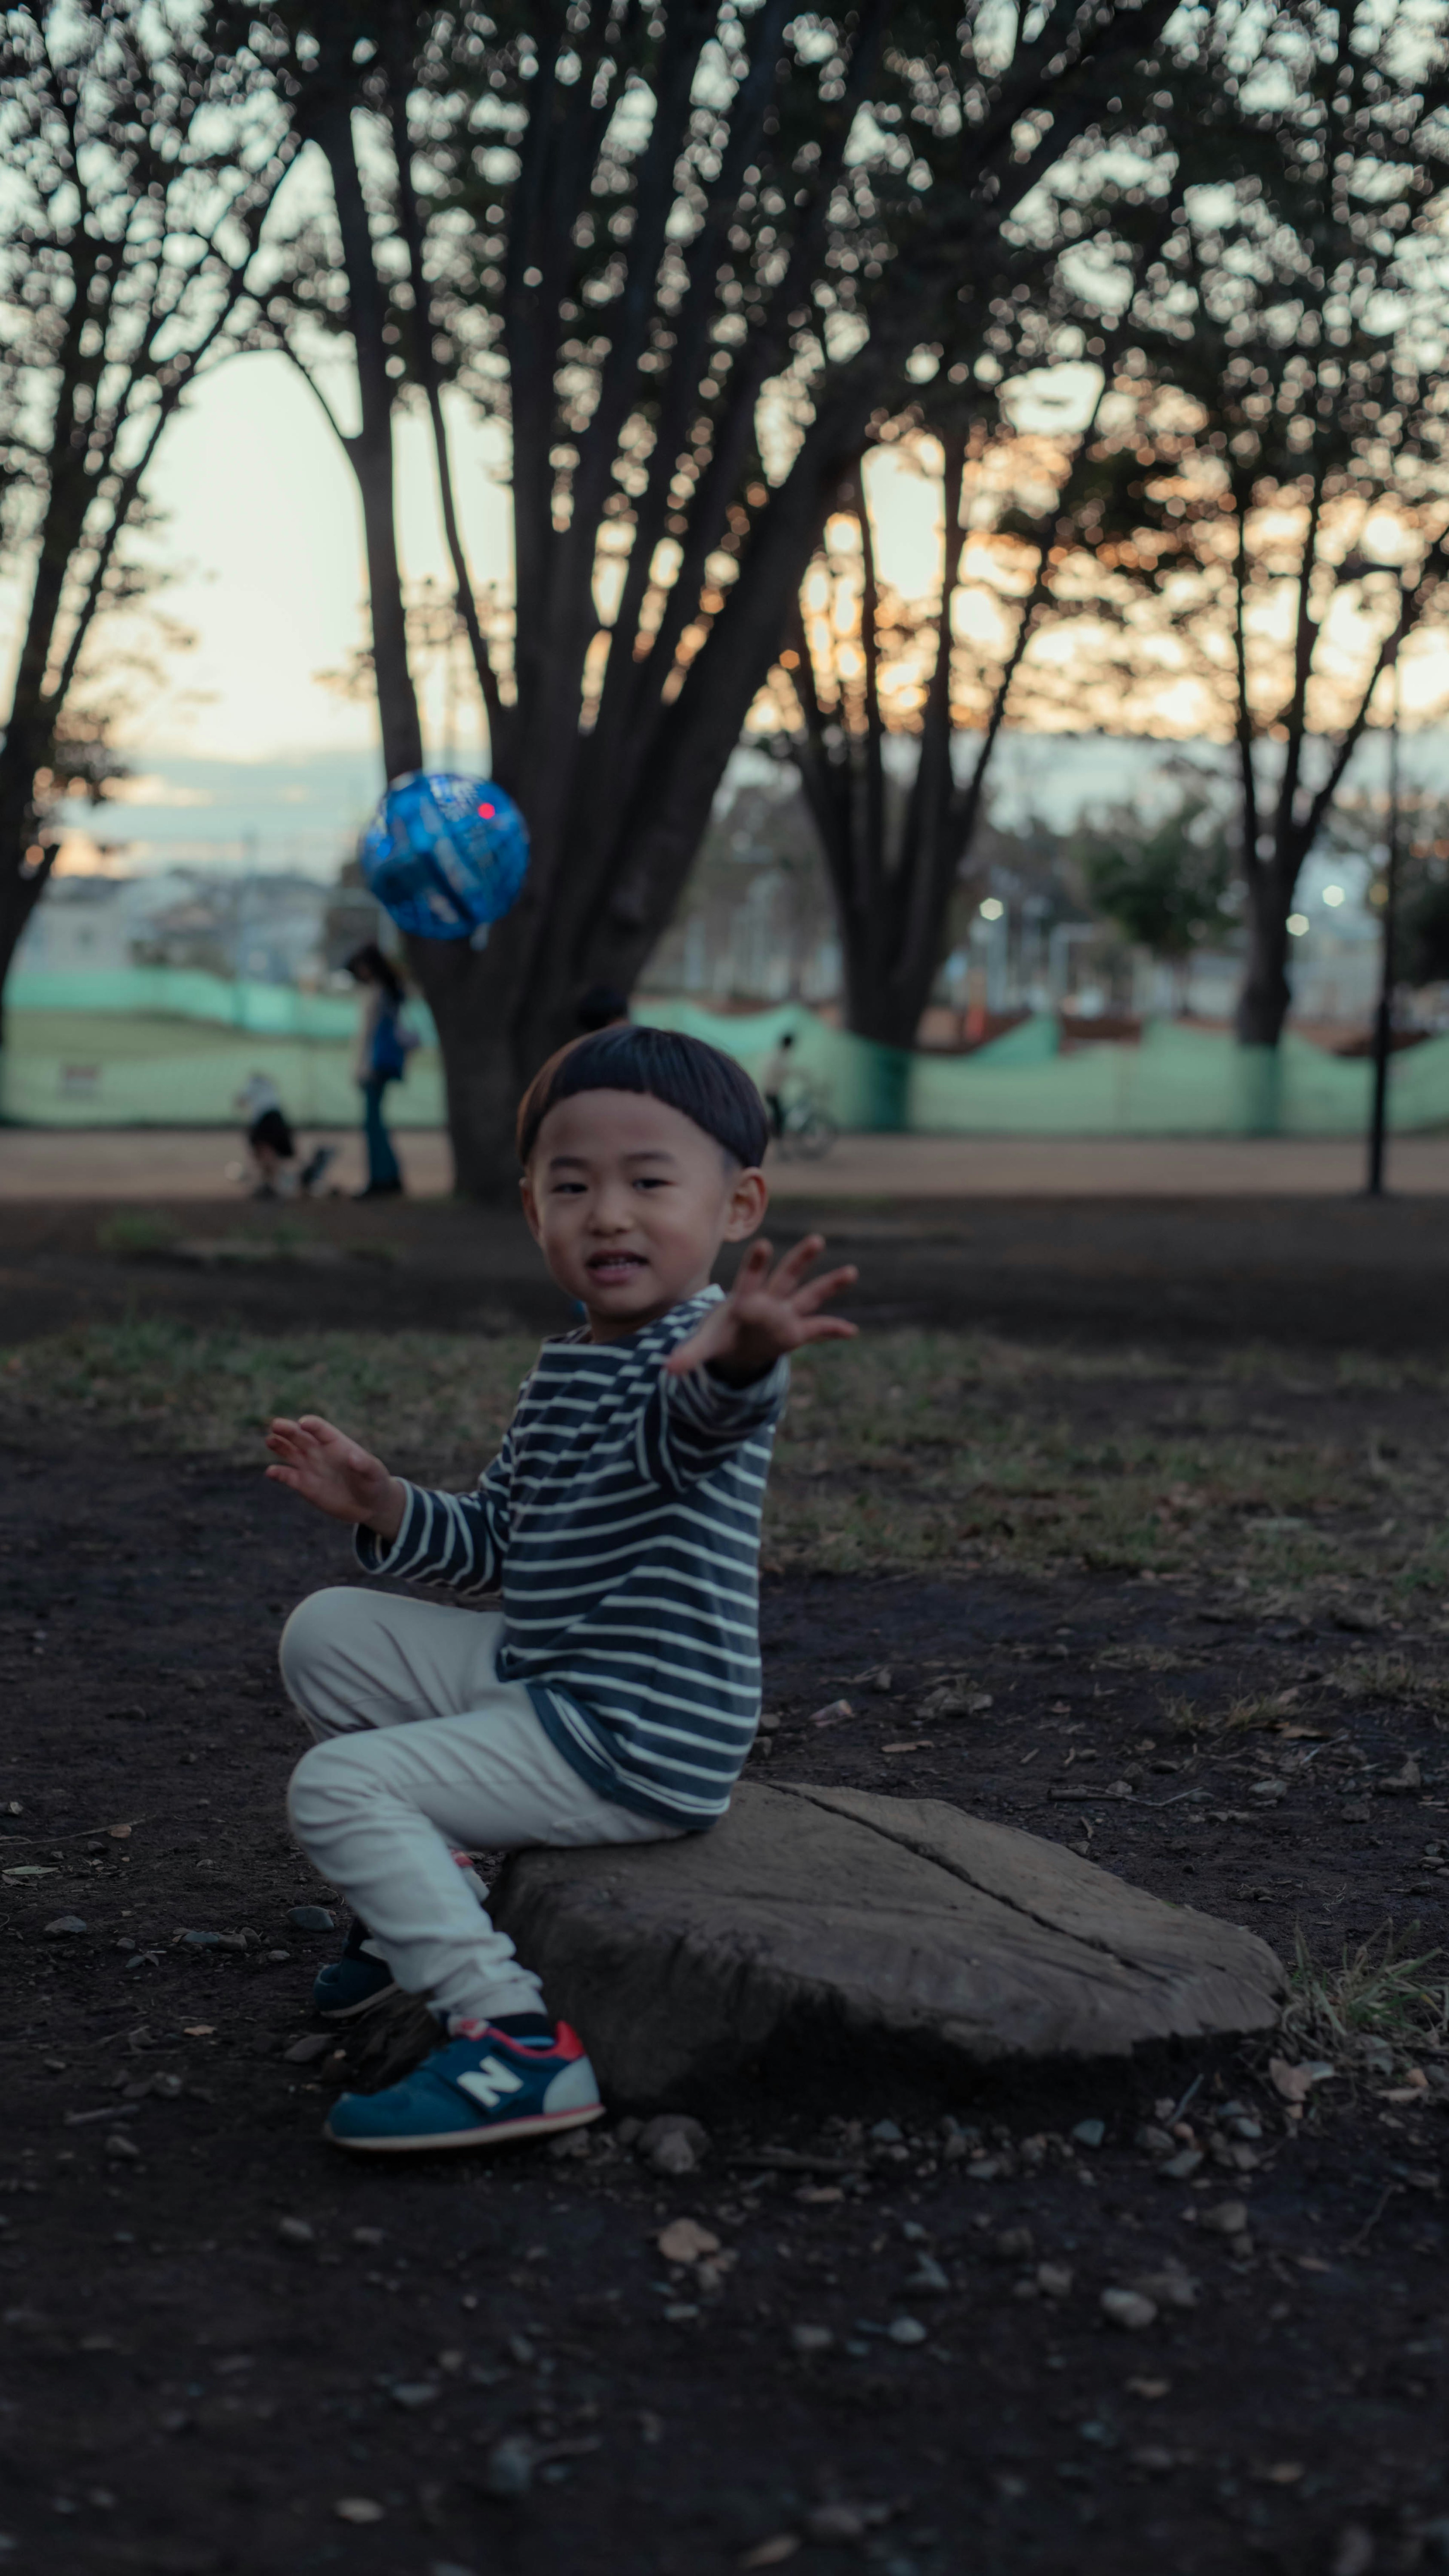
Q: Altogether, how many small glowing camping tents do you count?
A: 0